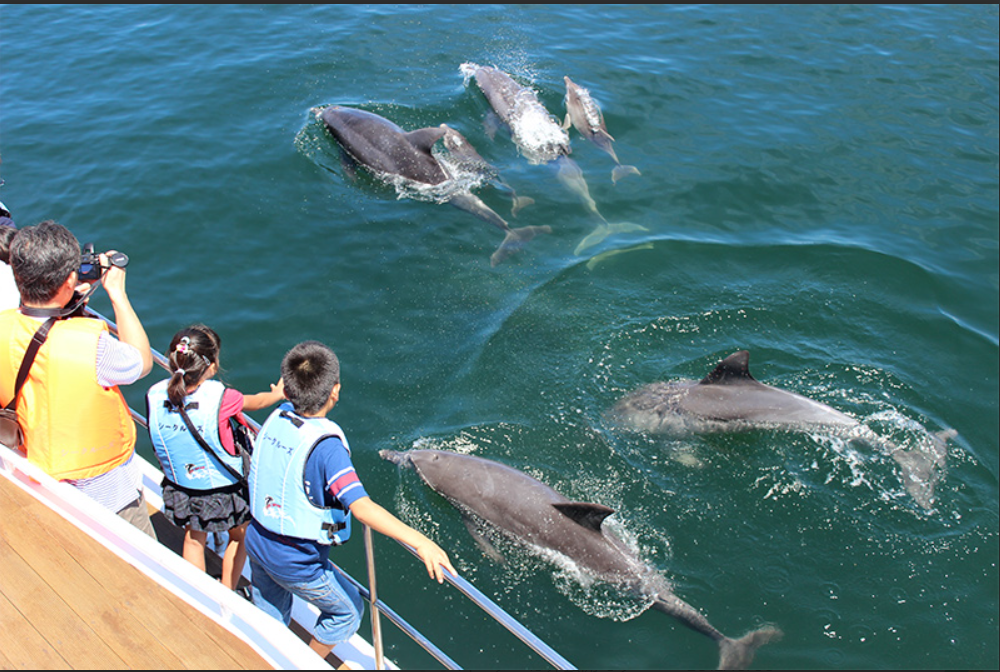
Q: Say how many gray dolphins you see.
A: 6